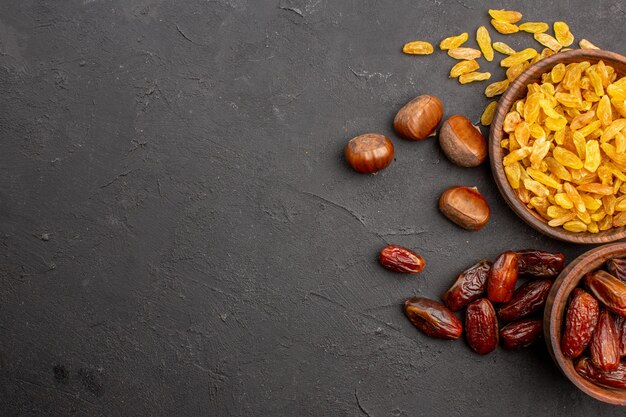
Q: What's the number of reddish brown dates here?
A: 14